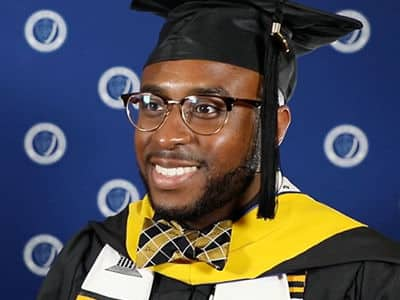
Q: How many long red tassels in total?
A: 0